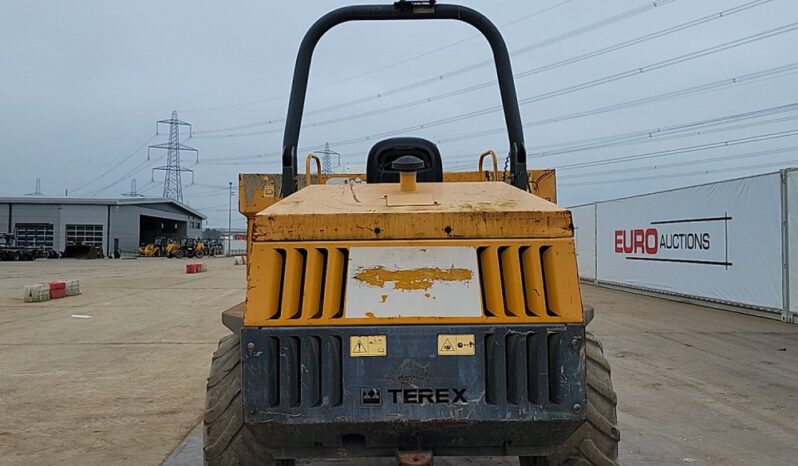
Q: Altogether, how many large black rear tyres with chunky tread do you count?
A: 2